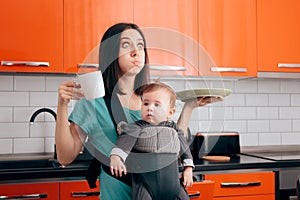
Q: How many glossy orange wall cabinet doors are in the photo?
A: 5